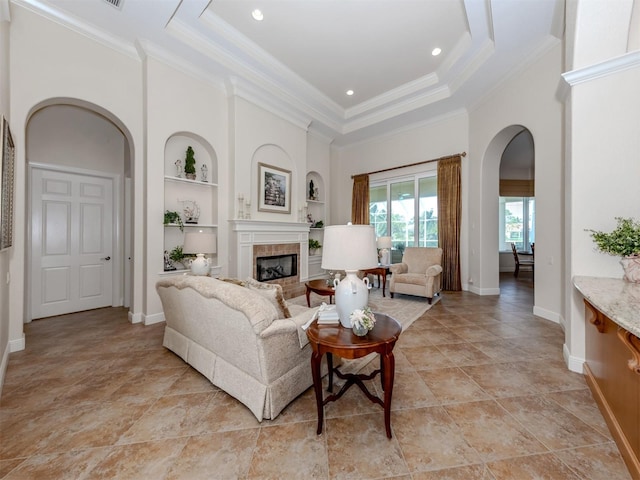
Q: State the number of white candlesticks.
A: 4